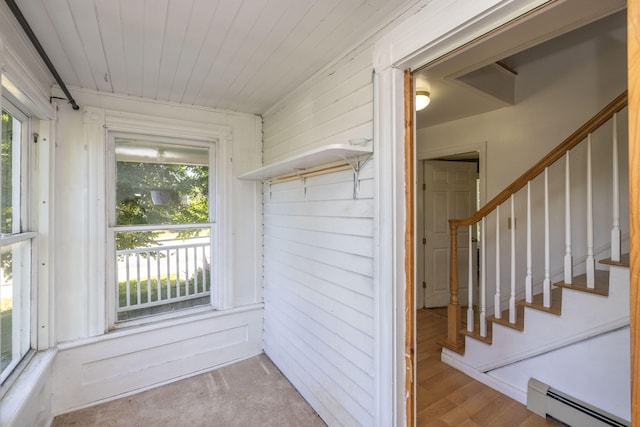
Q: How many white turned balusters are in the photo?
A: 9